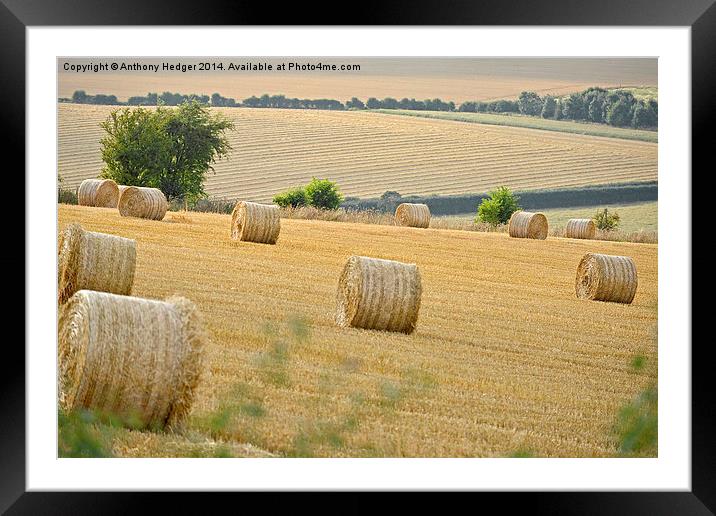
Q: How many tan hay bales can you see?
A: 11